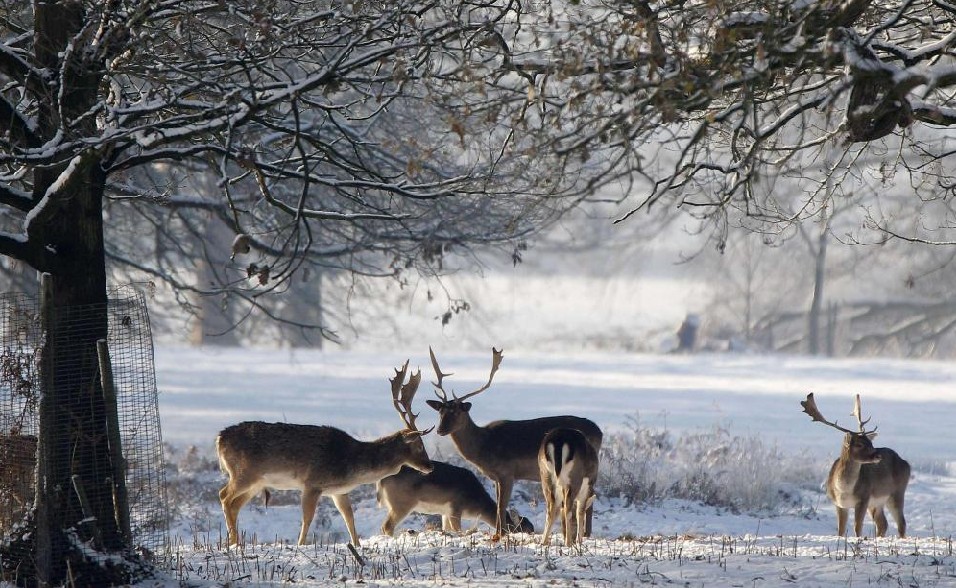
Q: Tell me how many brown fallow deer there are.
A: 5